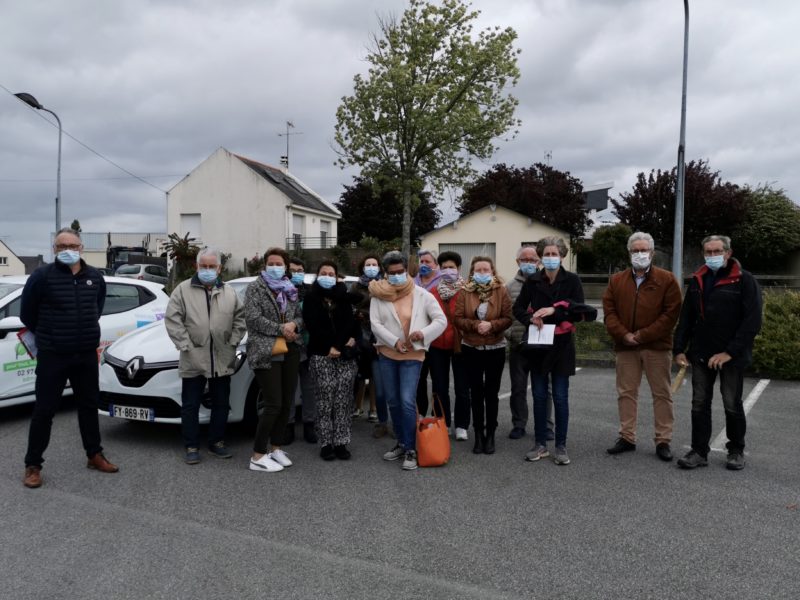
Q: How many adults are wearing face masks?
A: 14